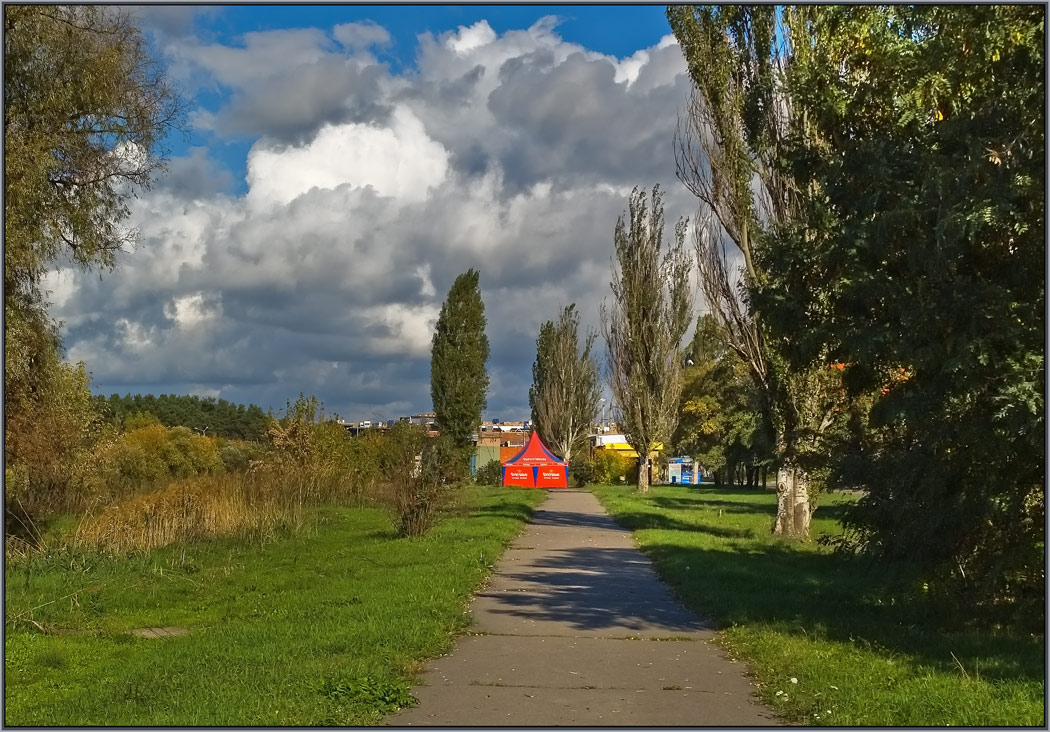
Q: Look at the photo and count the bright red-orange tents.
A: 1